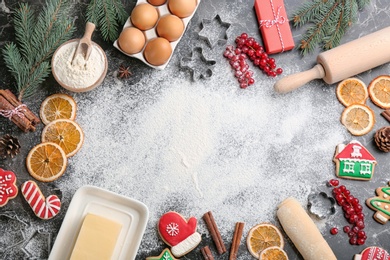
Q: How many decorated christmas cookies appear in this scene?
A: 7